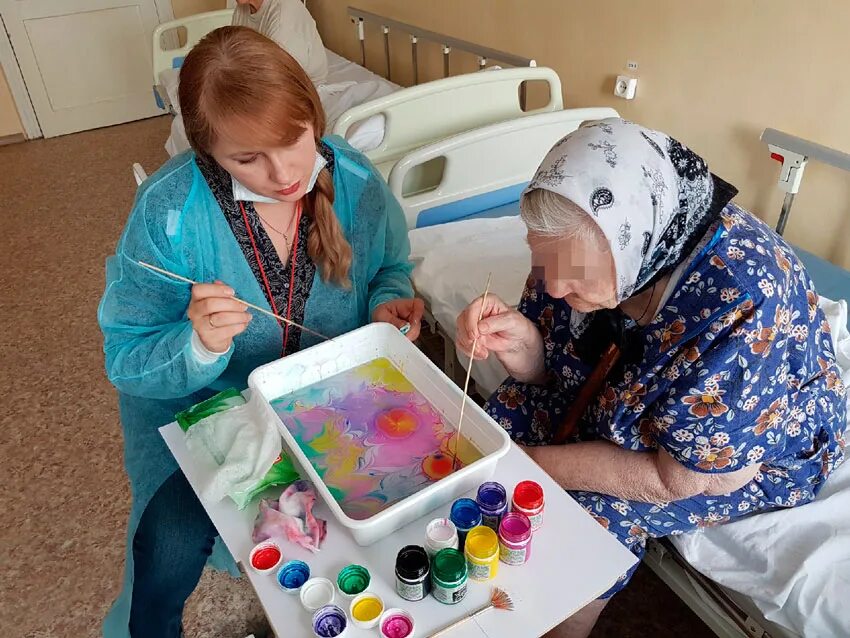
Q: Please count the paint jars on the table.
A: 8